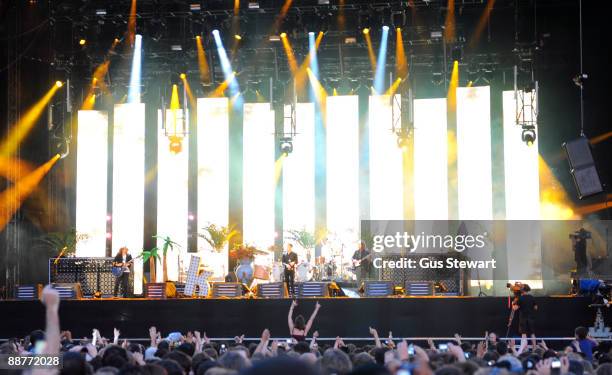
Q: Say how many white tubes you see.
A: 11